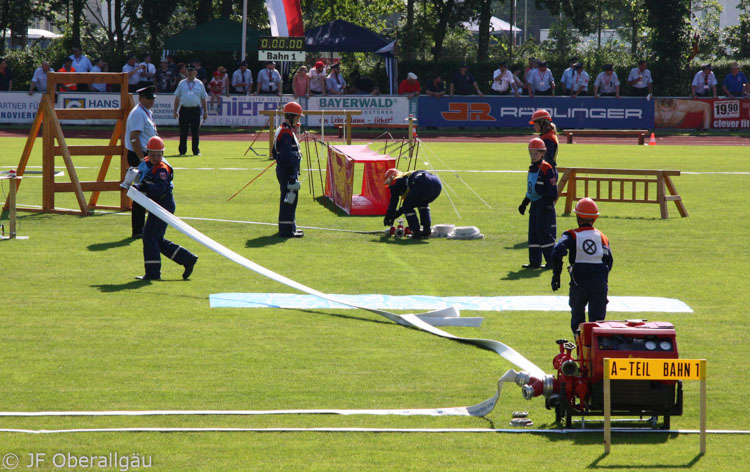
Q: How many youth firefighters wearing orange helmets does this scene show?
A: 6